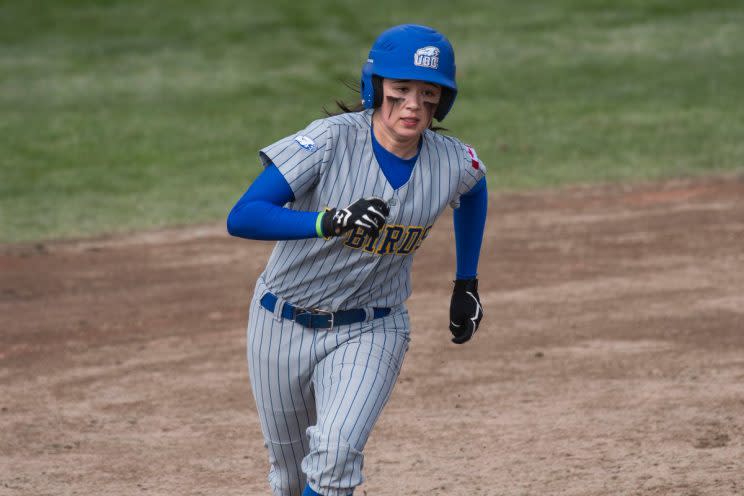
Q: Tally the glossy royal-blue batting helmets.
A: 1